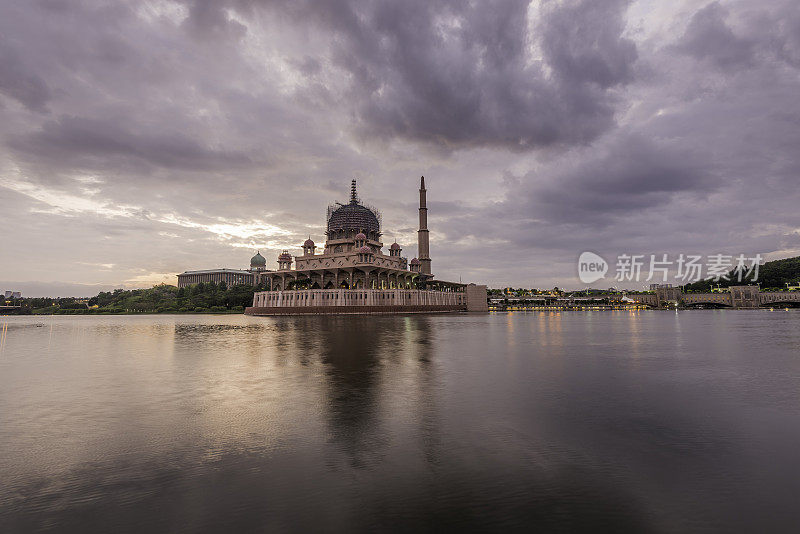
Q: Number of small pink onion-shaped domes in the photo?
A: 6